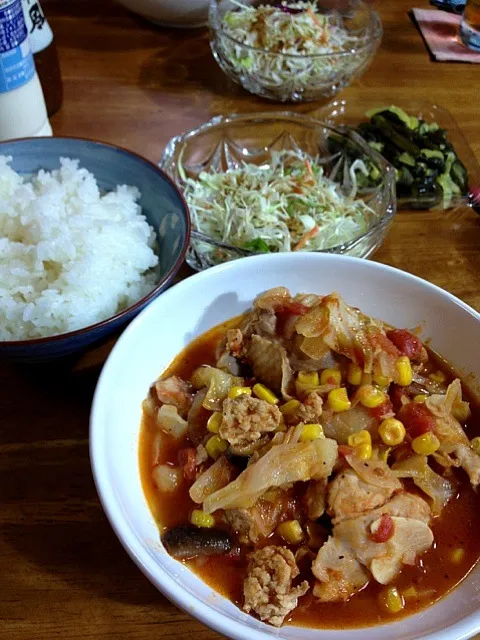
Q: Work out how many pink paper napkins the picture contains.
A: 1